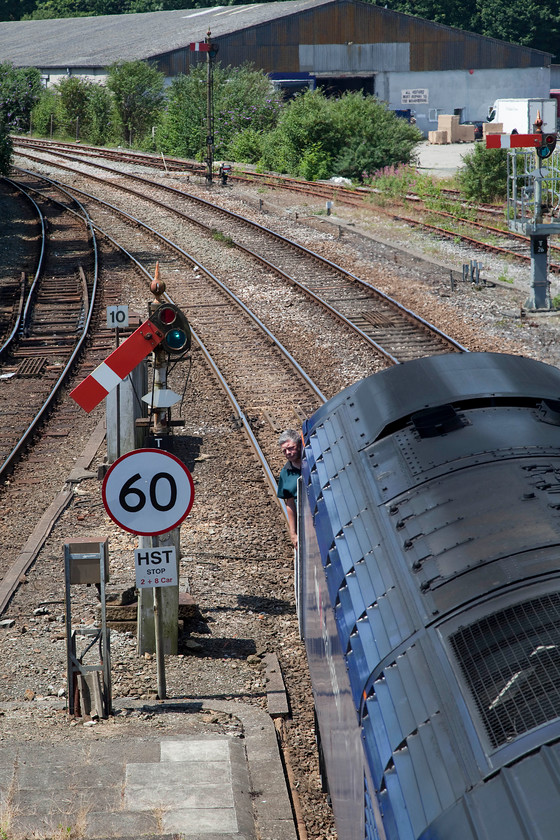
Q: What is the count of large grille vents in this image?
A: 1